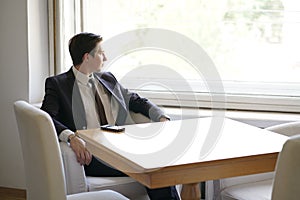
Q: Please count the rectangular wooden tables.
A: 1